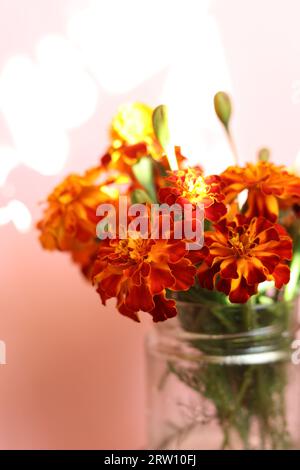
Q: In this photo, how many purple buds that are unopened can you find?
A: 0